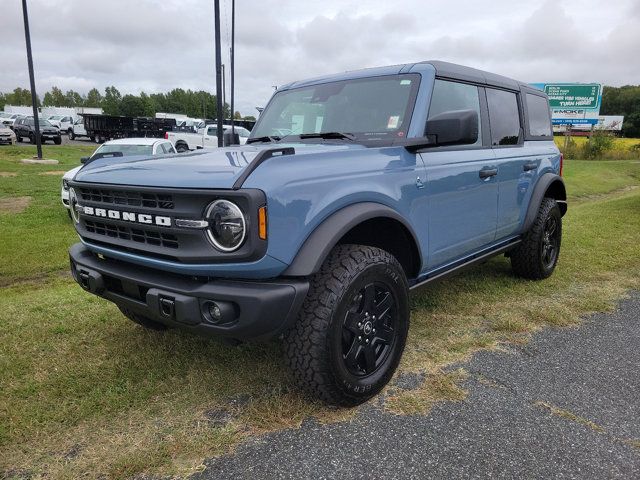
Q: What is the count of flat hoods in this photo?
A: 1